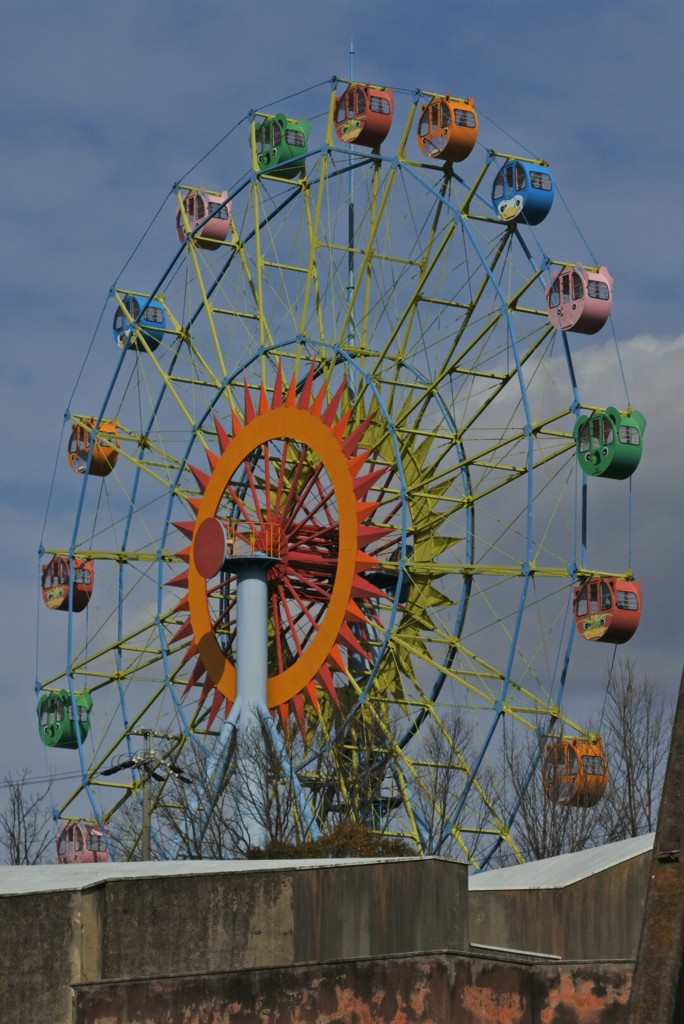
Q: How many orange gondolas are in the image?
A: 3